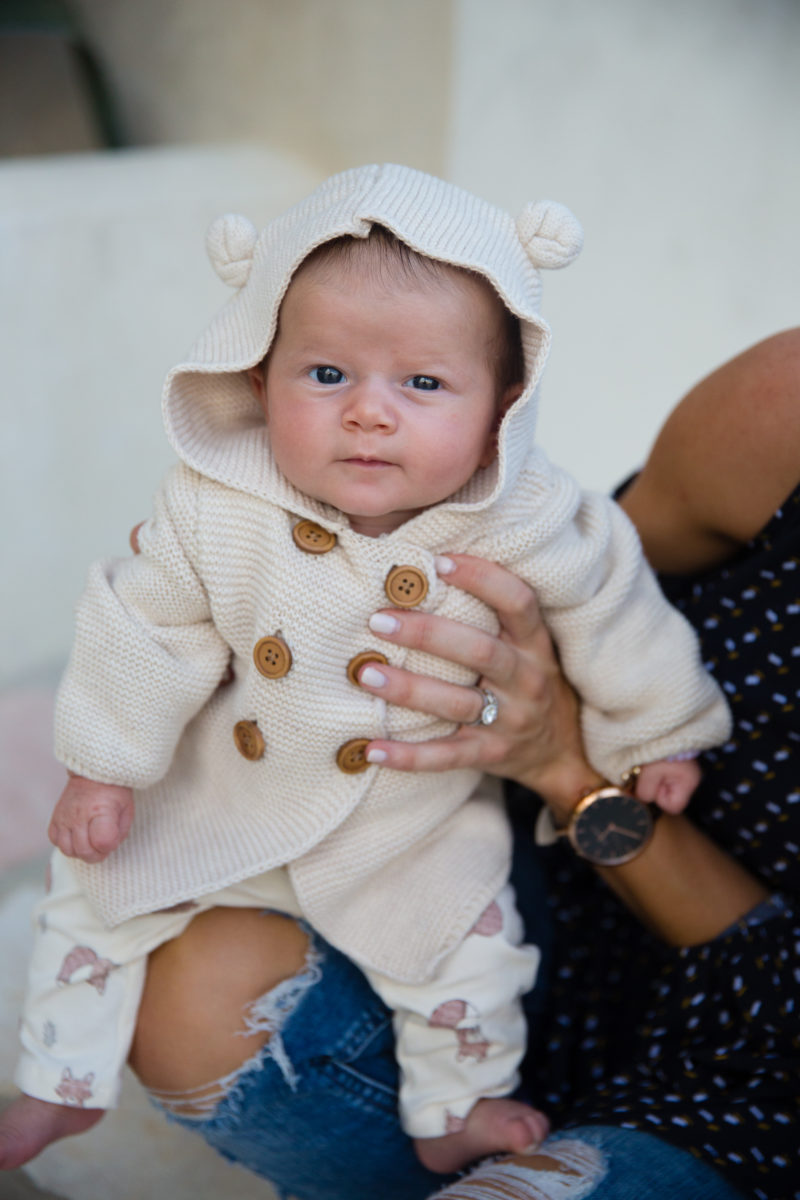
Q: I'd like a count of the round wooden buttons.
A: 6